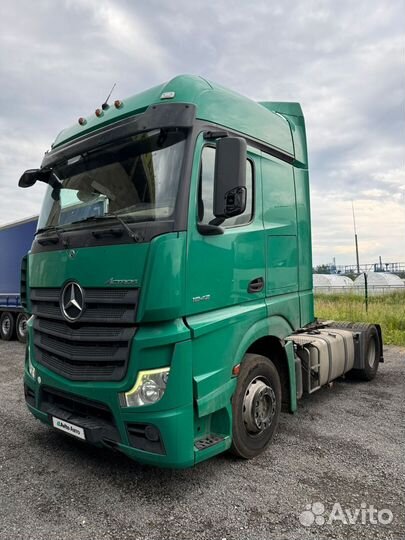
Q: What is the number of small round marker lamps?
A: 3